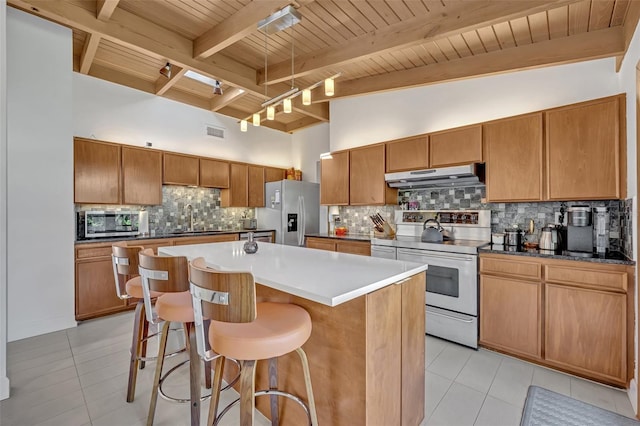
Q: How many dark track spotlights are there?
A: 2